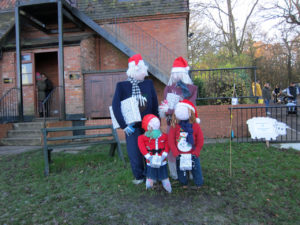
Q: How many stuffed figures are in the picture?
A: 4